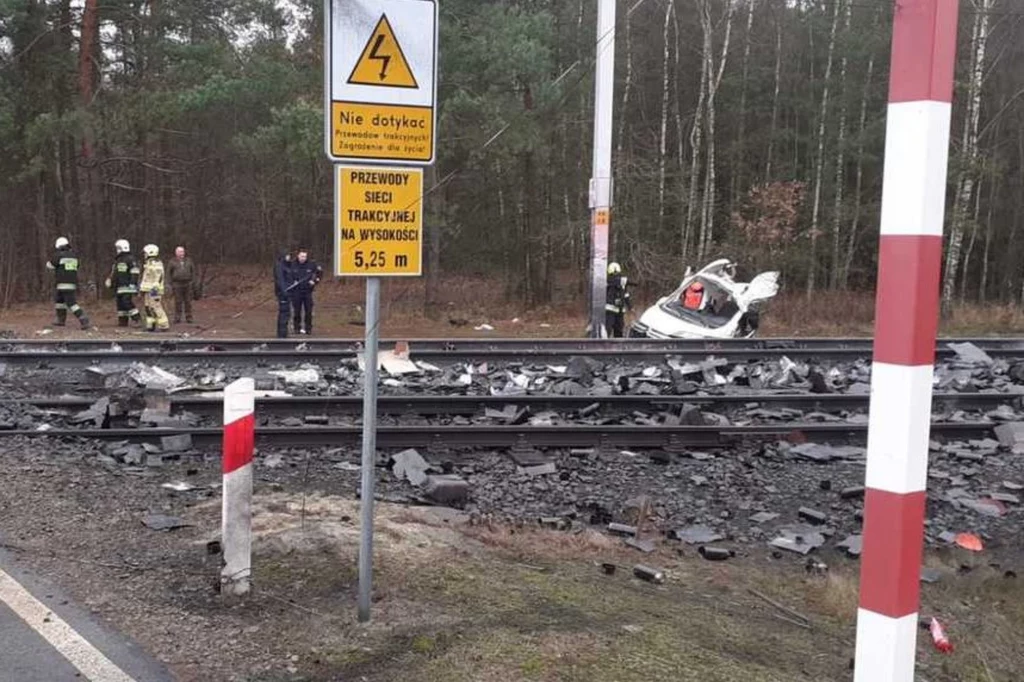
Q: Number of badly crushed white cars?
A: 1